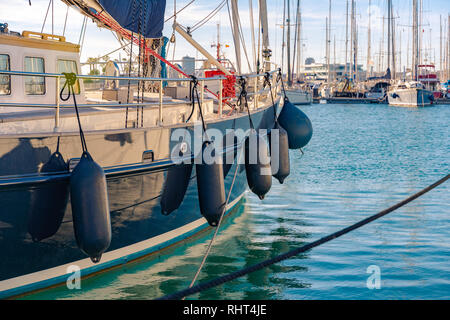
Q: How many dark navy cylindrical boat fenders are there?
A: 4